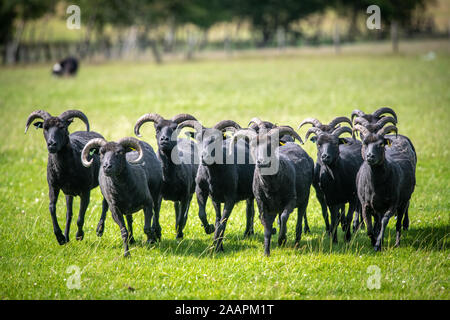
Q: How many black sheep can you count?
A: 11